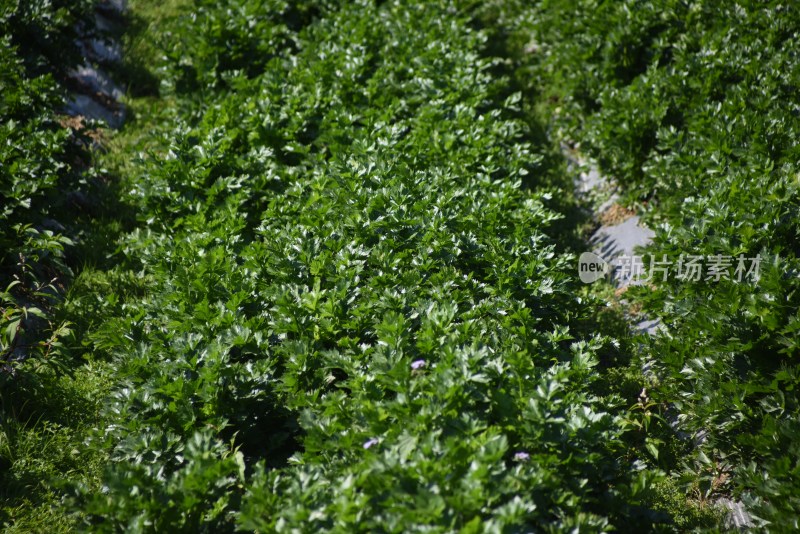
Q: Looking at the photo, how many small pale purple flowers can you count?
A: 3